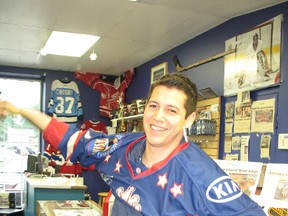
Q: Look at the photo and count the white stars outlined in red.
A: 4